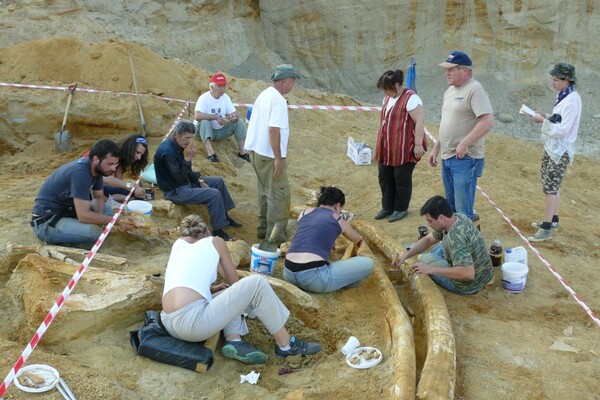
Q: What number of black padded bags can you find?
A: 1